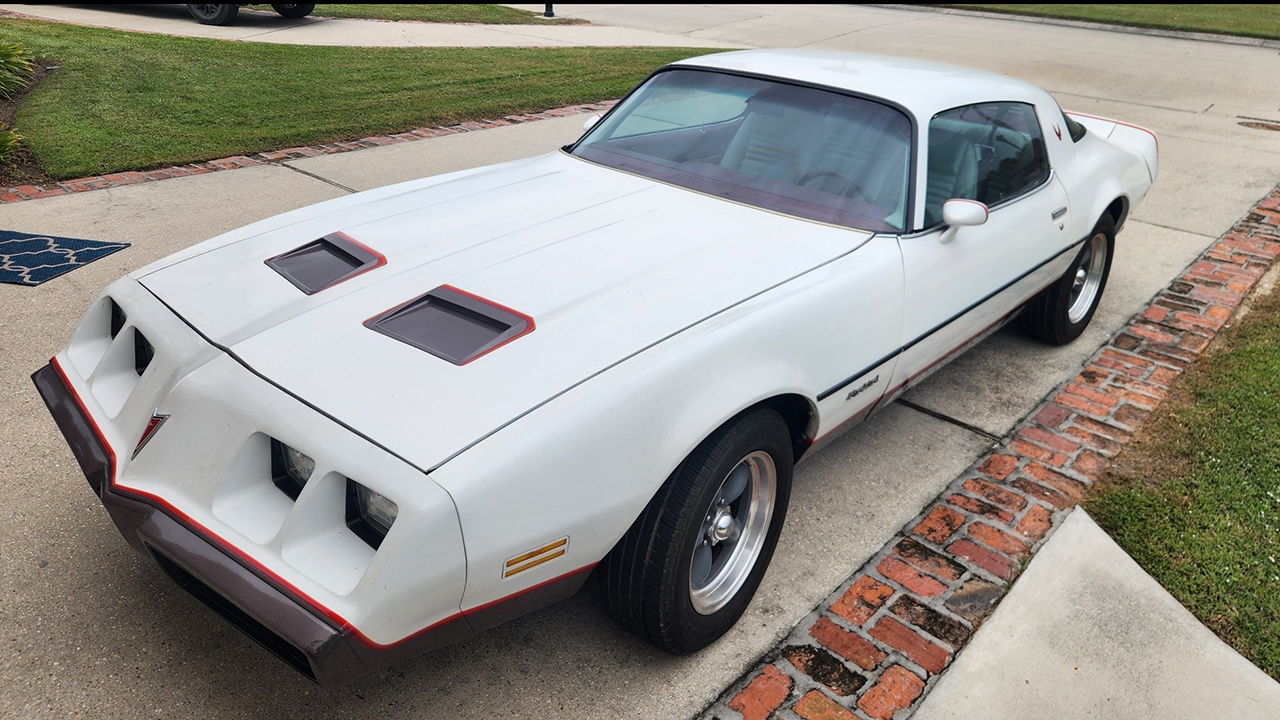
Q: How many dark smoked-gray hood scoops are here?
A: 2